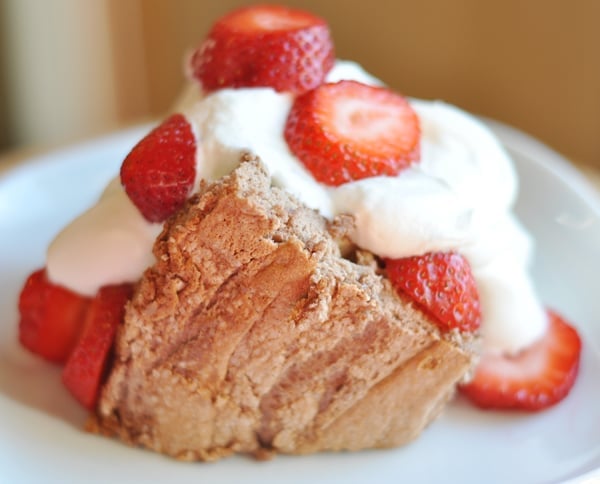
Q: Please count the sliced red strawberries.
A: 7